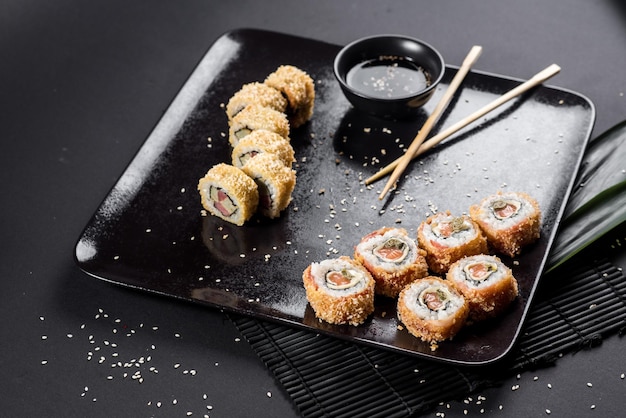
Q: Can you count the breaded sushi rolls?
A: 12